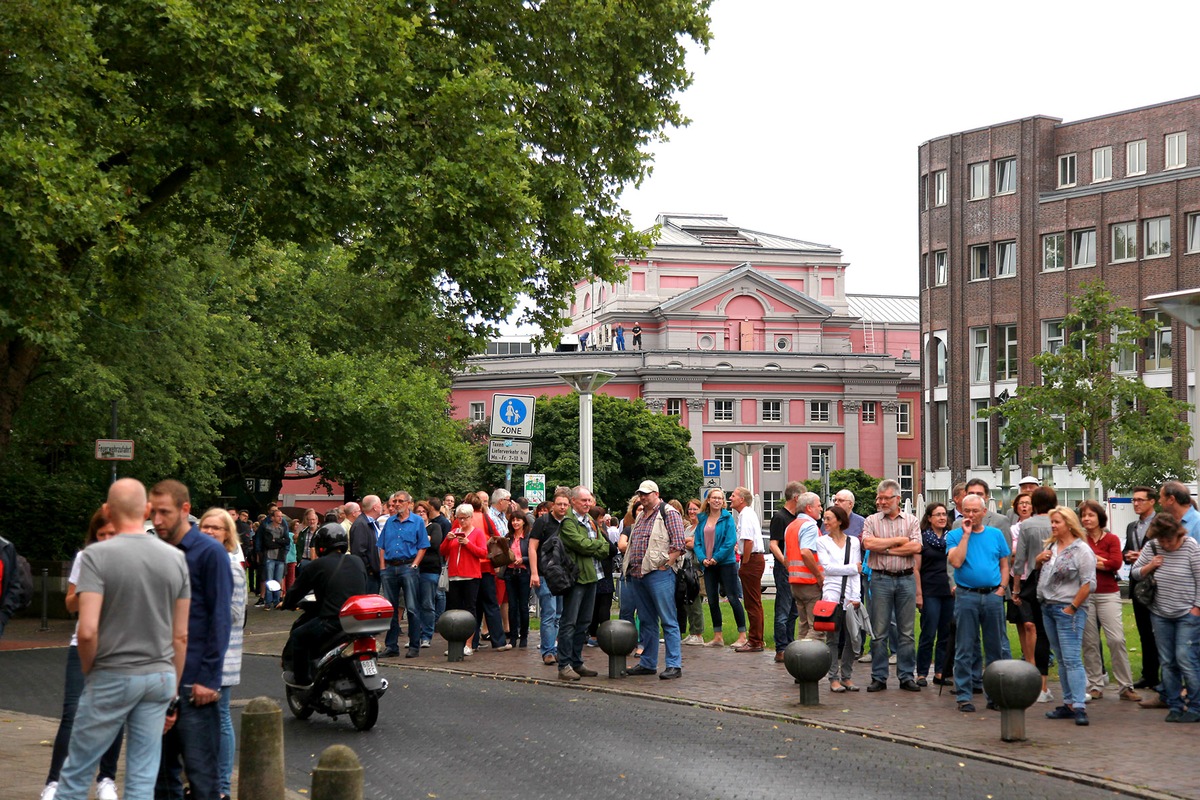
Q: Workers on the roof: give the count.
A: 3